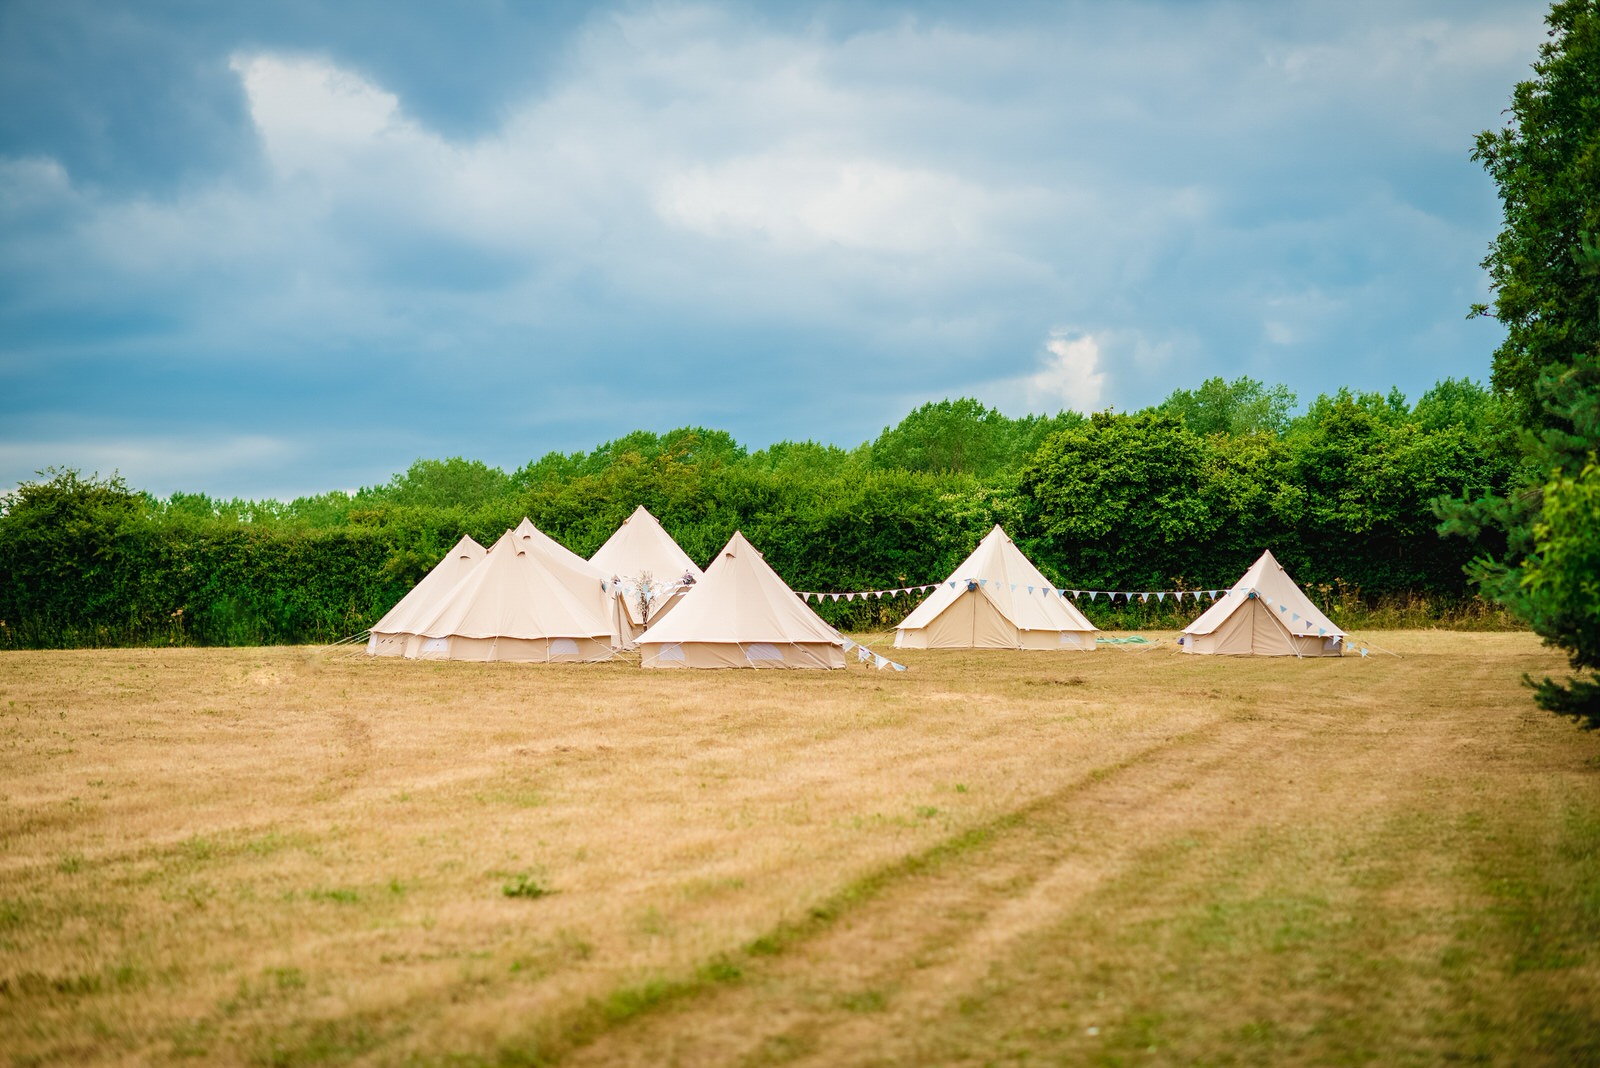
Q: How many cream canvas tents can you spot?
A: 7